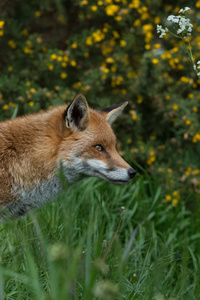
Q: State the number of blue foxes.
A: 0